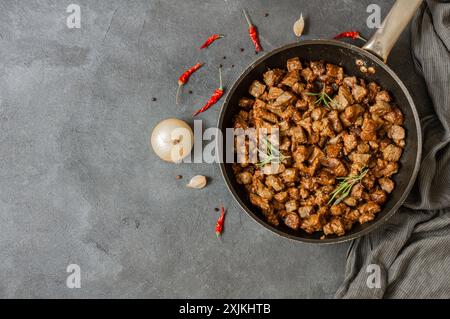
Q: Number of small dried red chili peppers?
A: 6